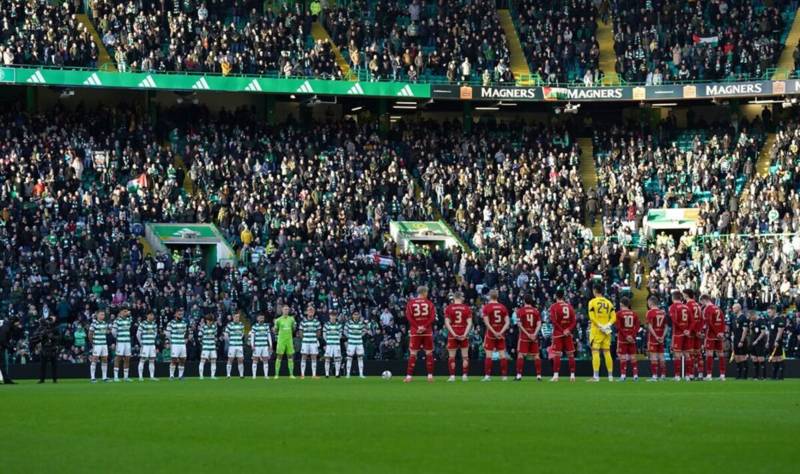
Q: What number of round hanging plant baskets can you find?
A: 0